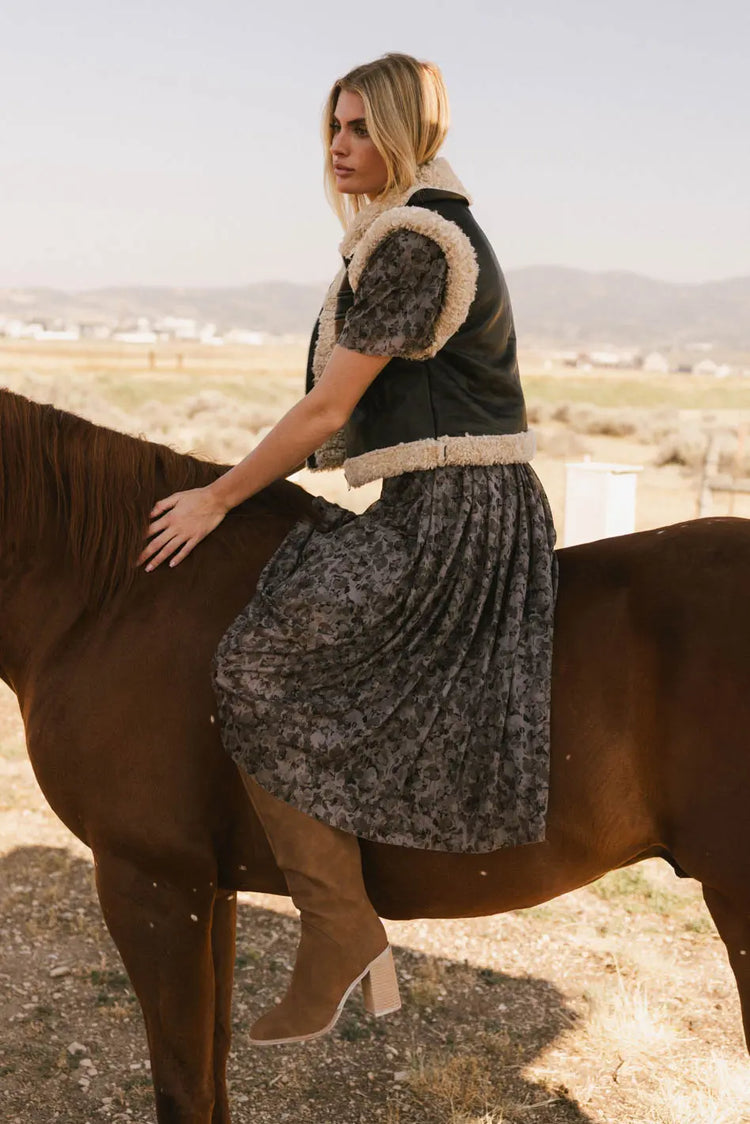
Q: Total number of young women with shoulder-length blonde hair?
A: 1